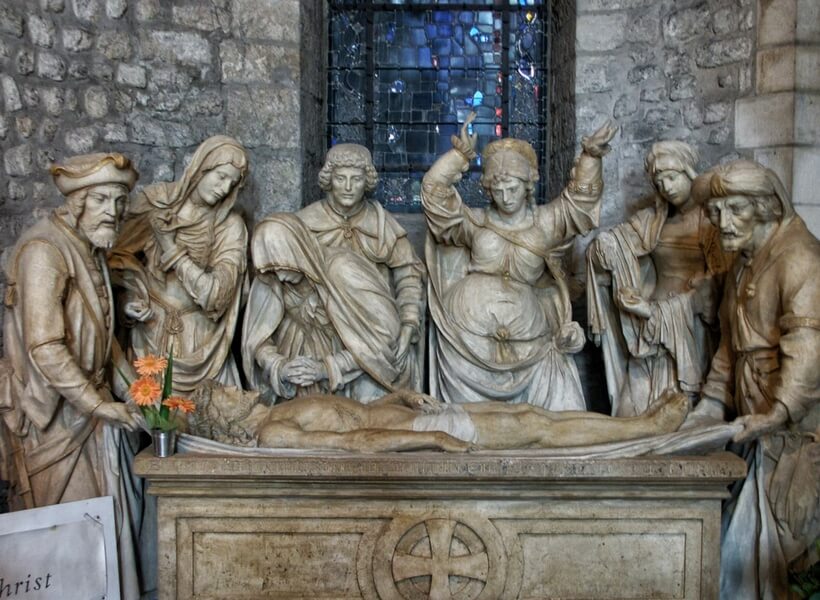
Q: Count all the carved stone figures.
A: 8